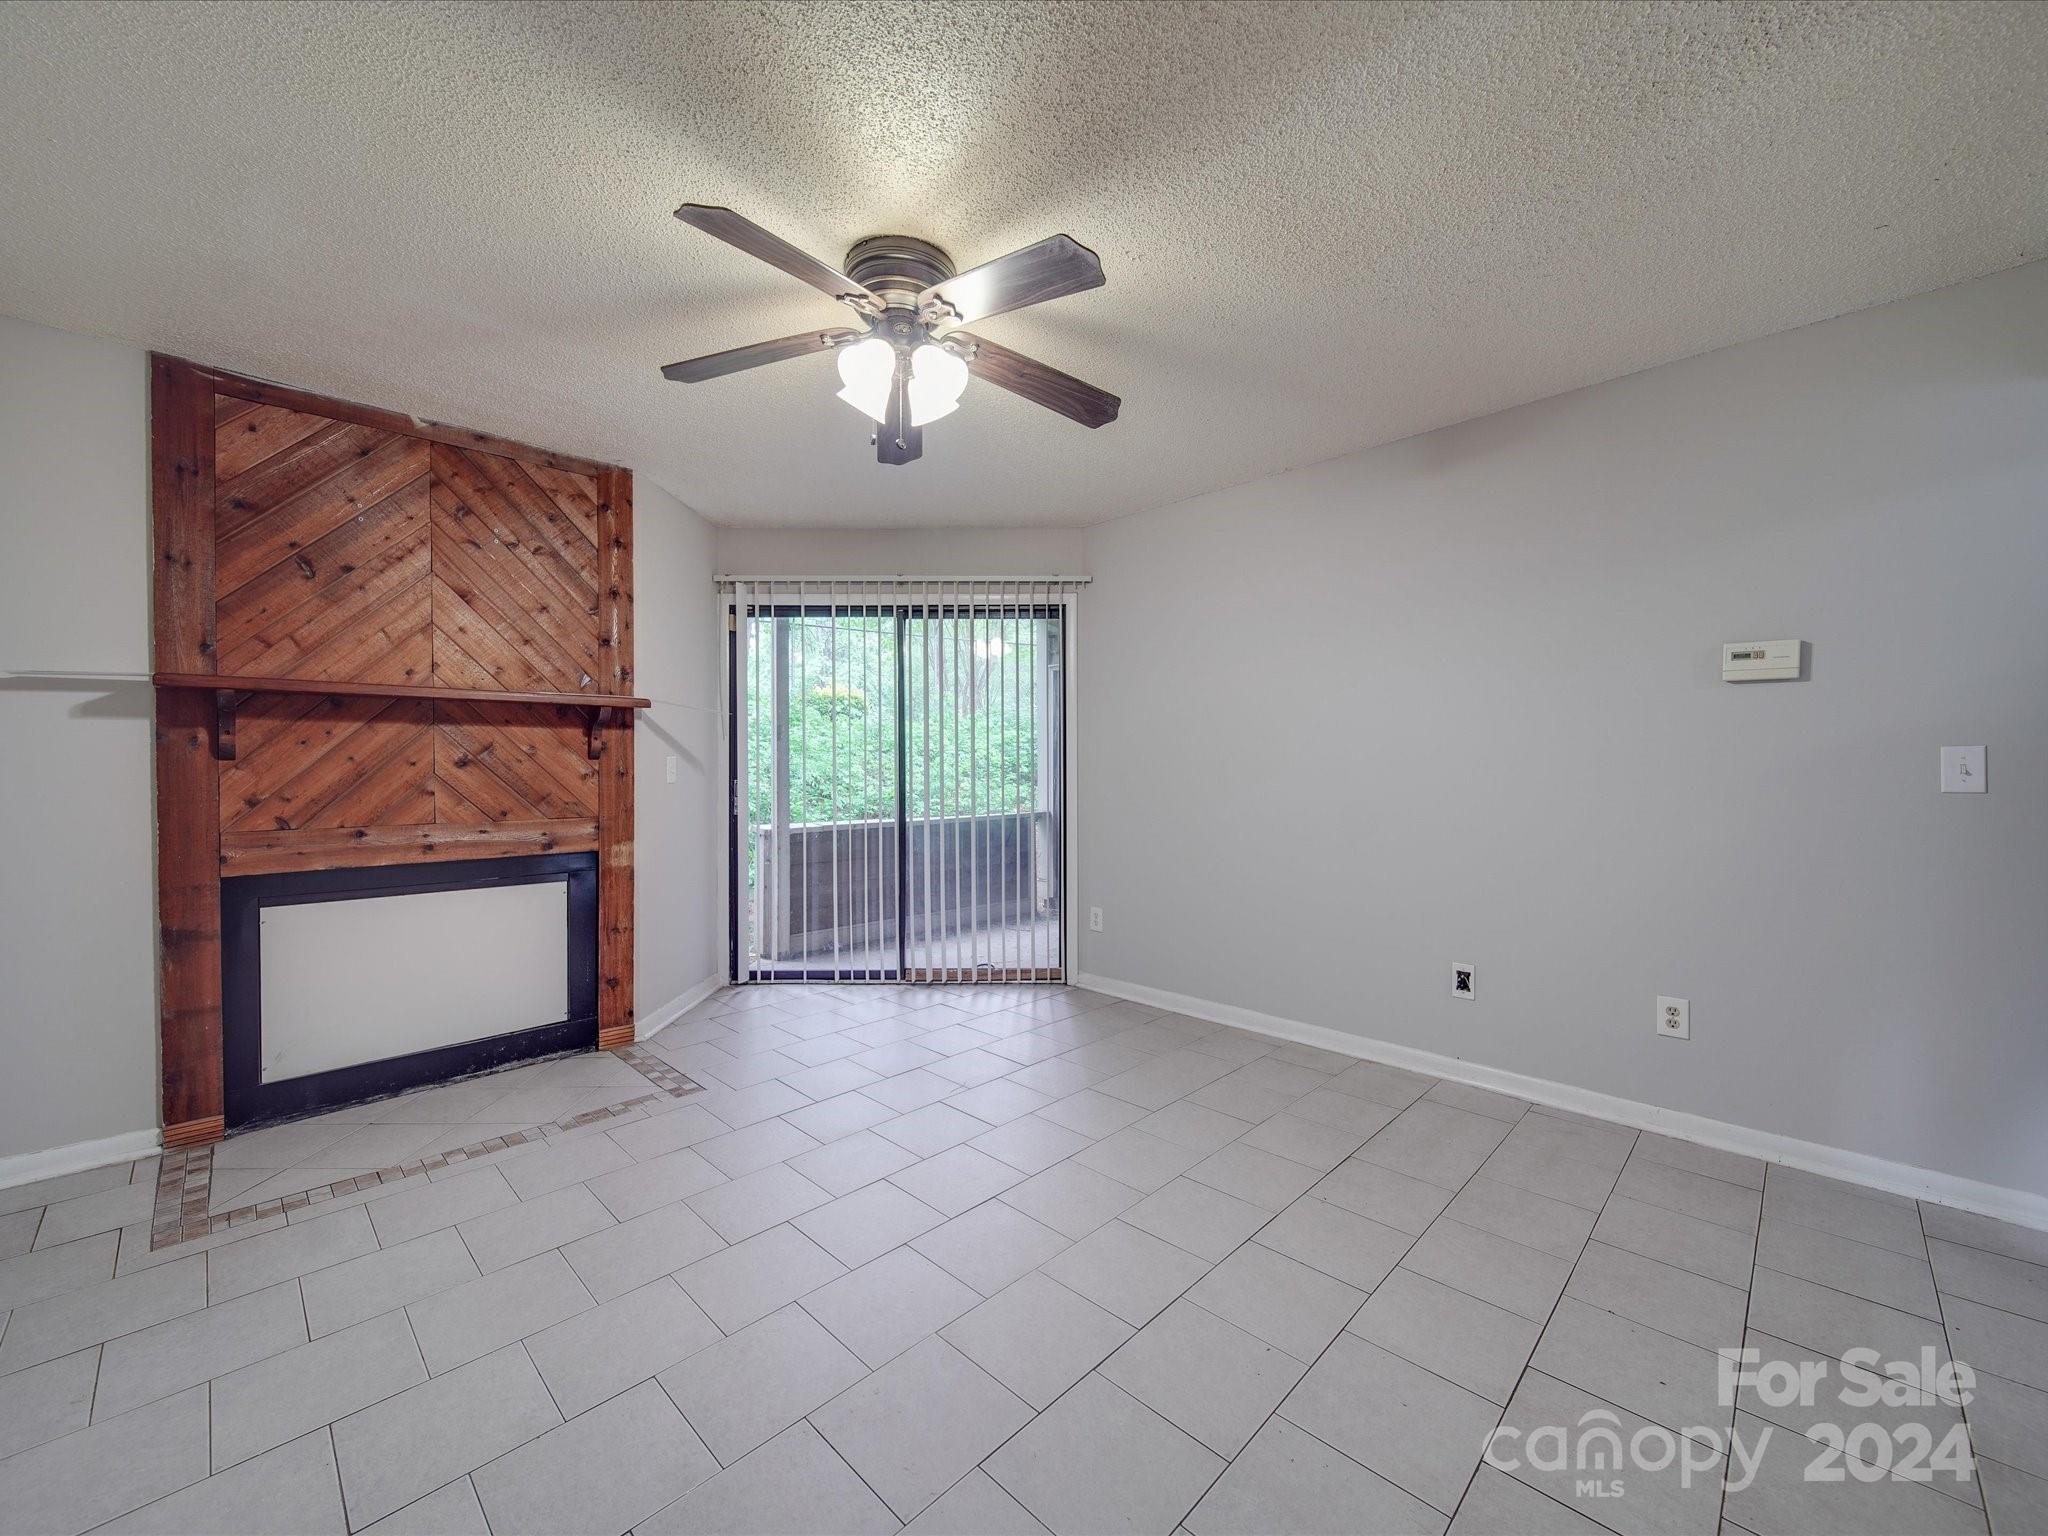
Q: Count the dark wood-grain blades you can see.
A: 5